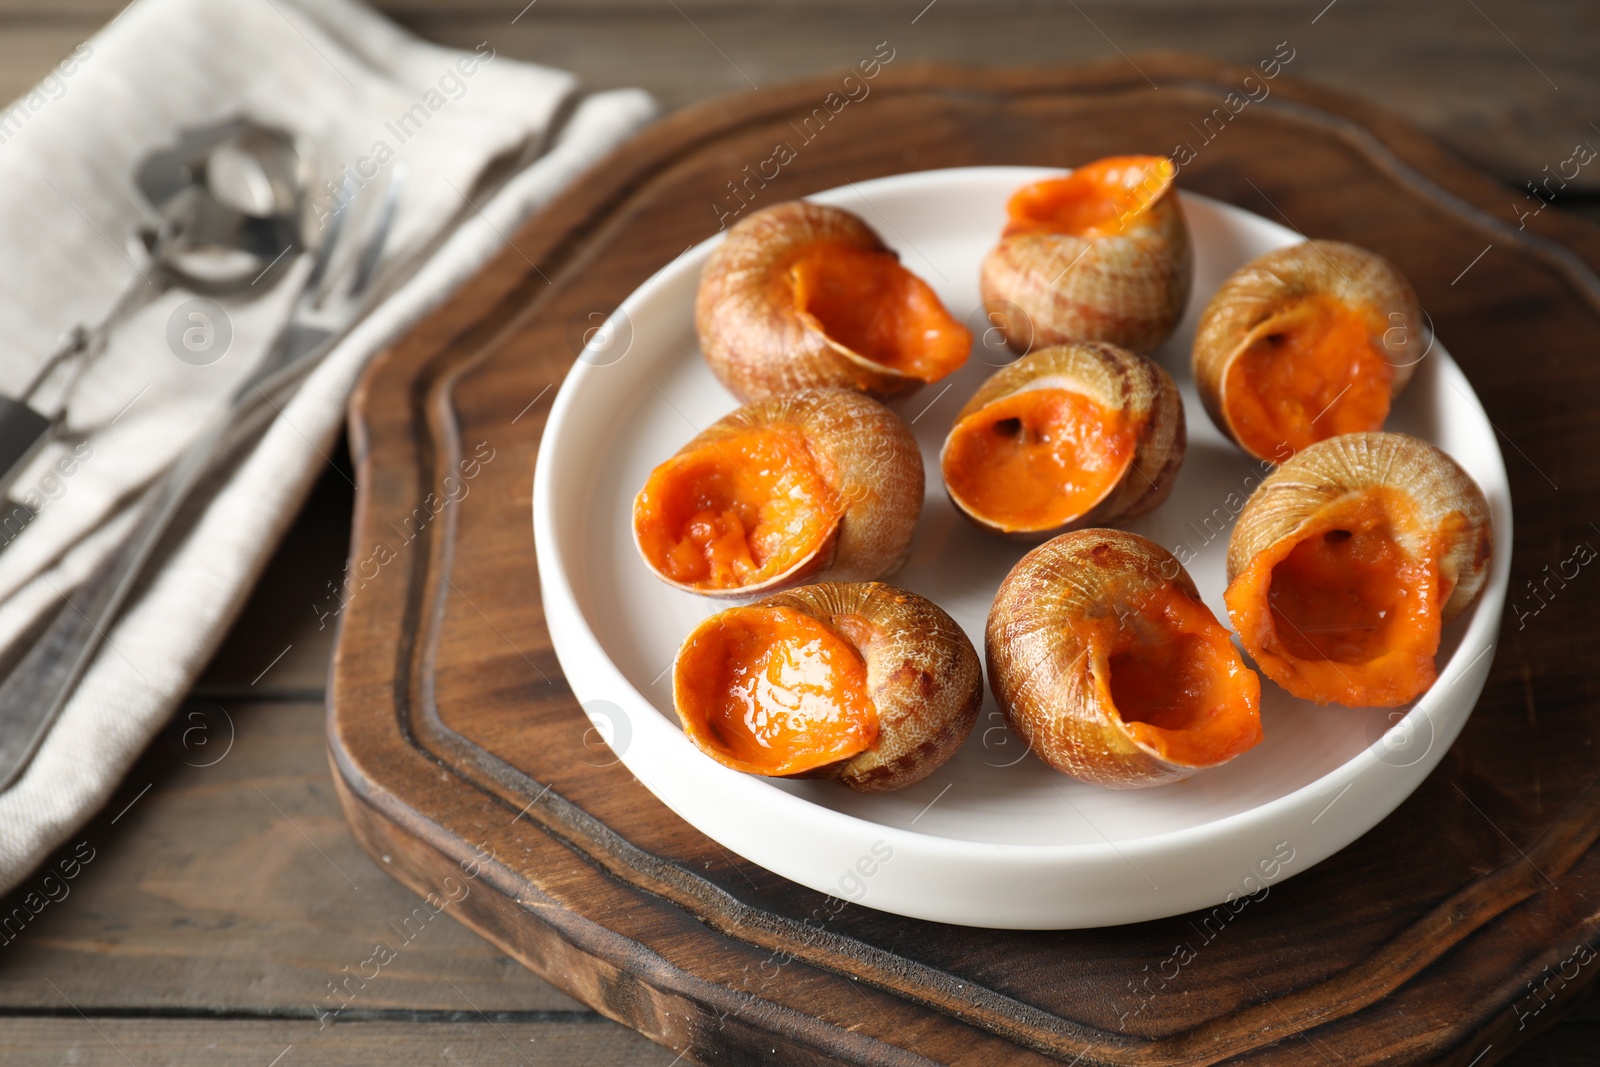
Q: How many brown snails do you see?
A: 8